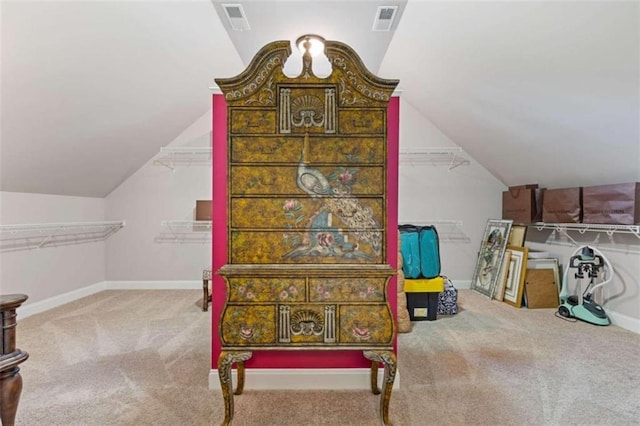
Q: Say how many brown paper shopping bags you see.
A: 3